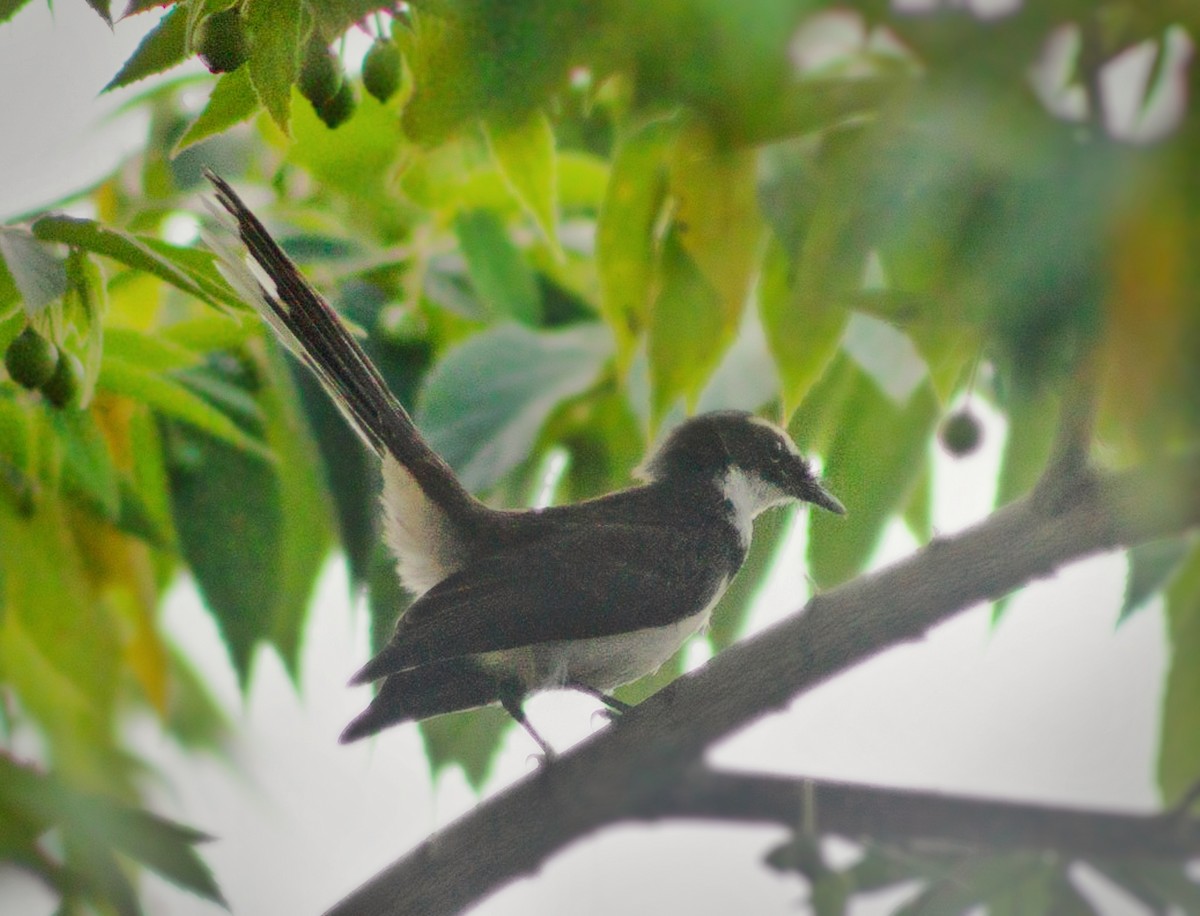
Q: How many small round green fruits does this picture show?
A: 7